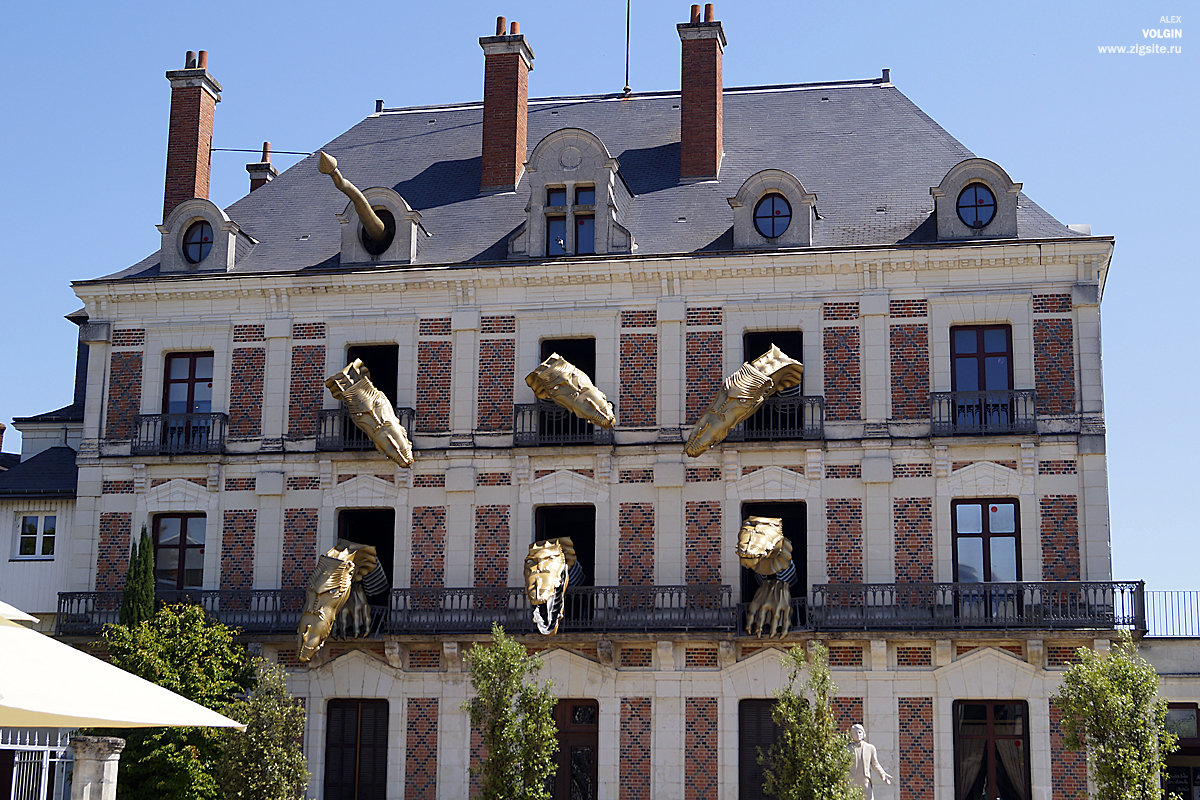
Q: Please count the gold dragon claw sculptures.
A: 2